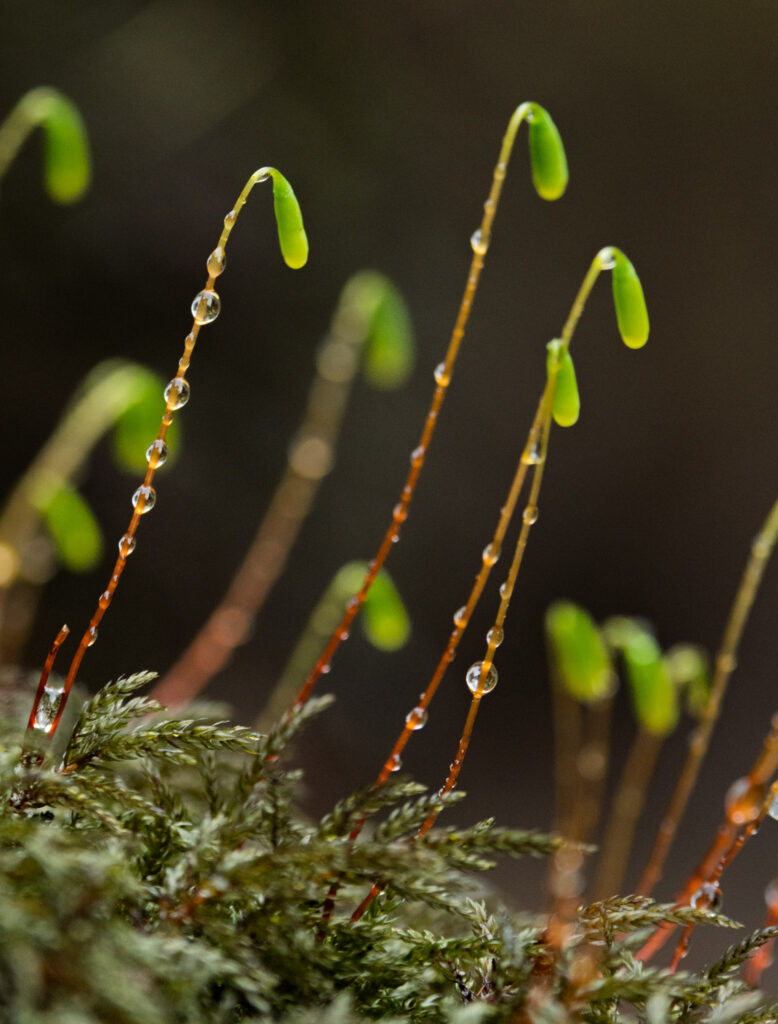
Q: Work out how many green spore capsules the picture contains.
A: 12